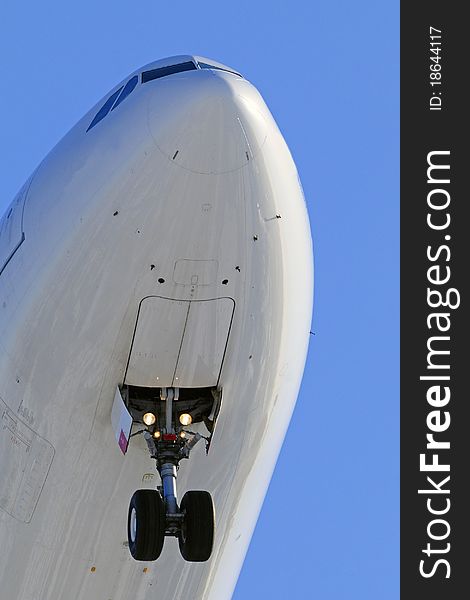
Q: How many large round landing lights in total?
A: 2